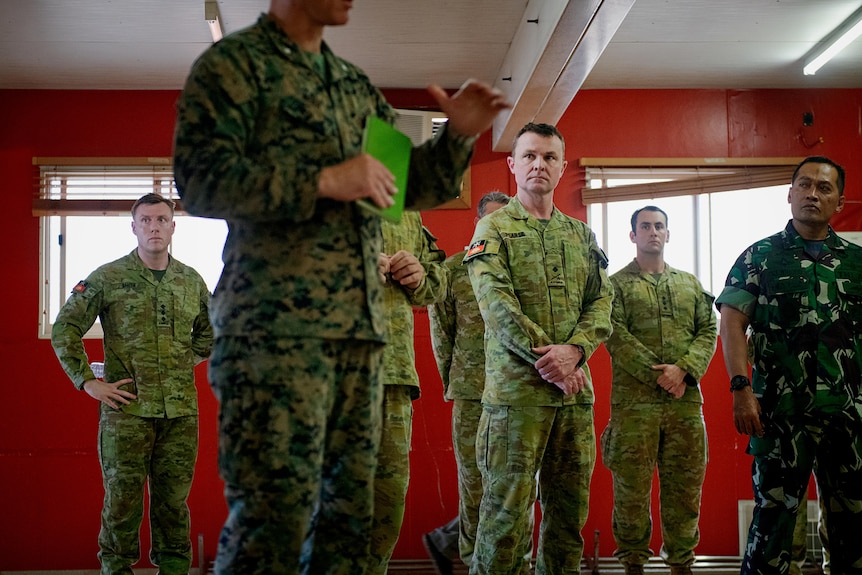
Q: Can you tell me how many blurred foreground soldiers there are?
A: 1